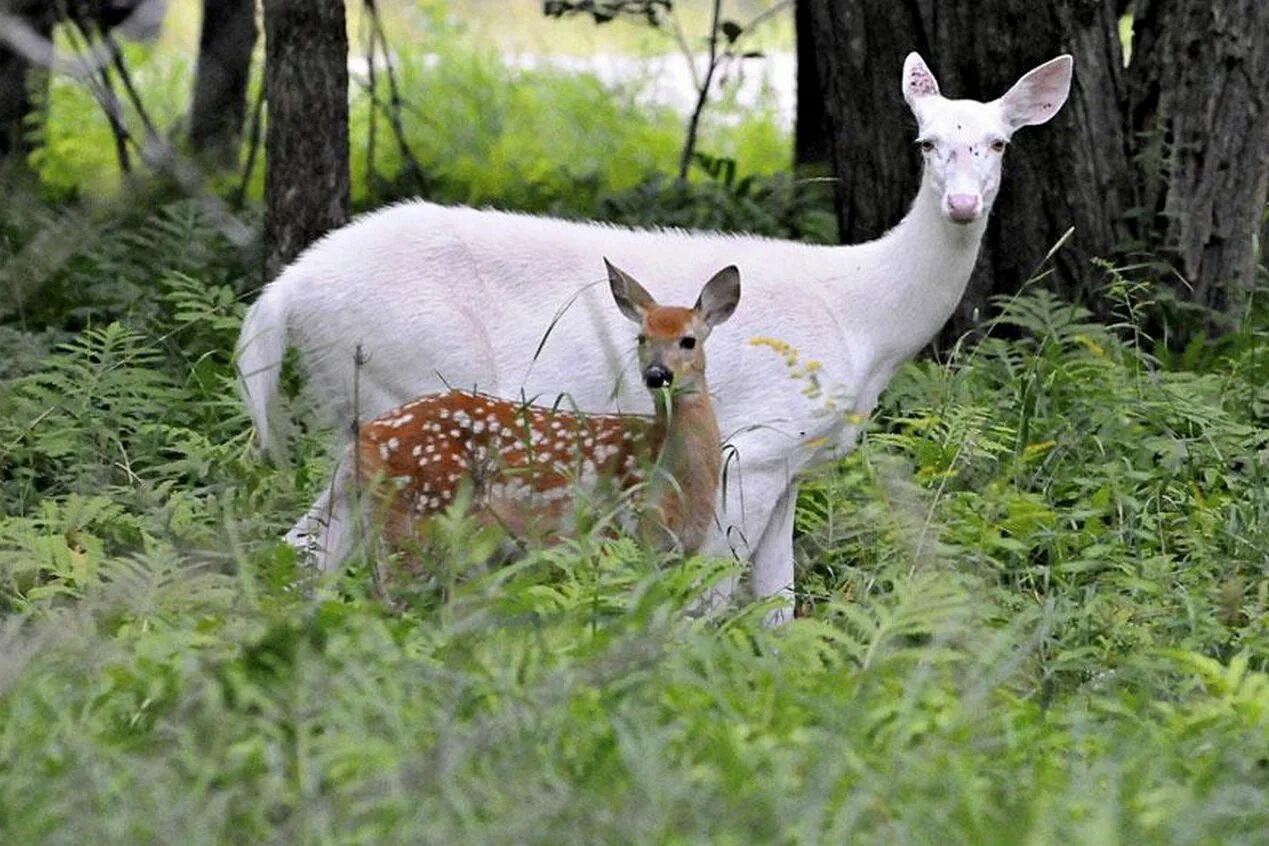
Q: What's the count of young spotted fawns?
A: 1